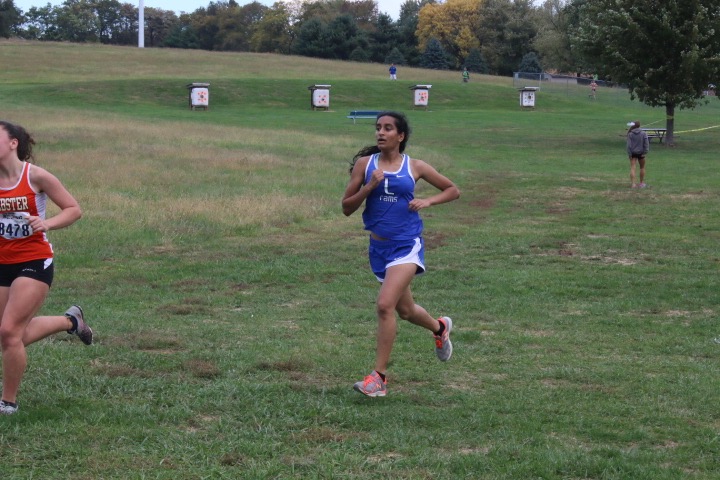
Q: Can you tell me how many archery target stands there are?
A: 4